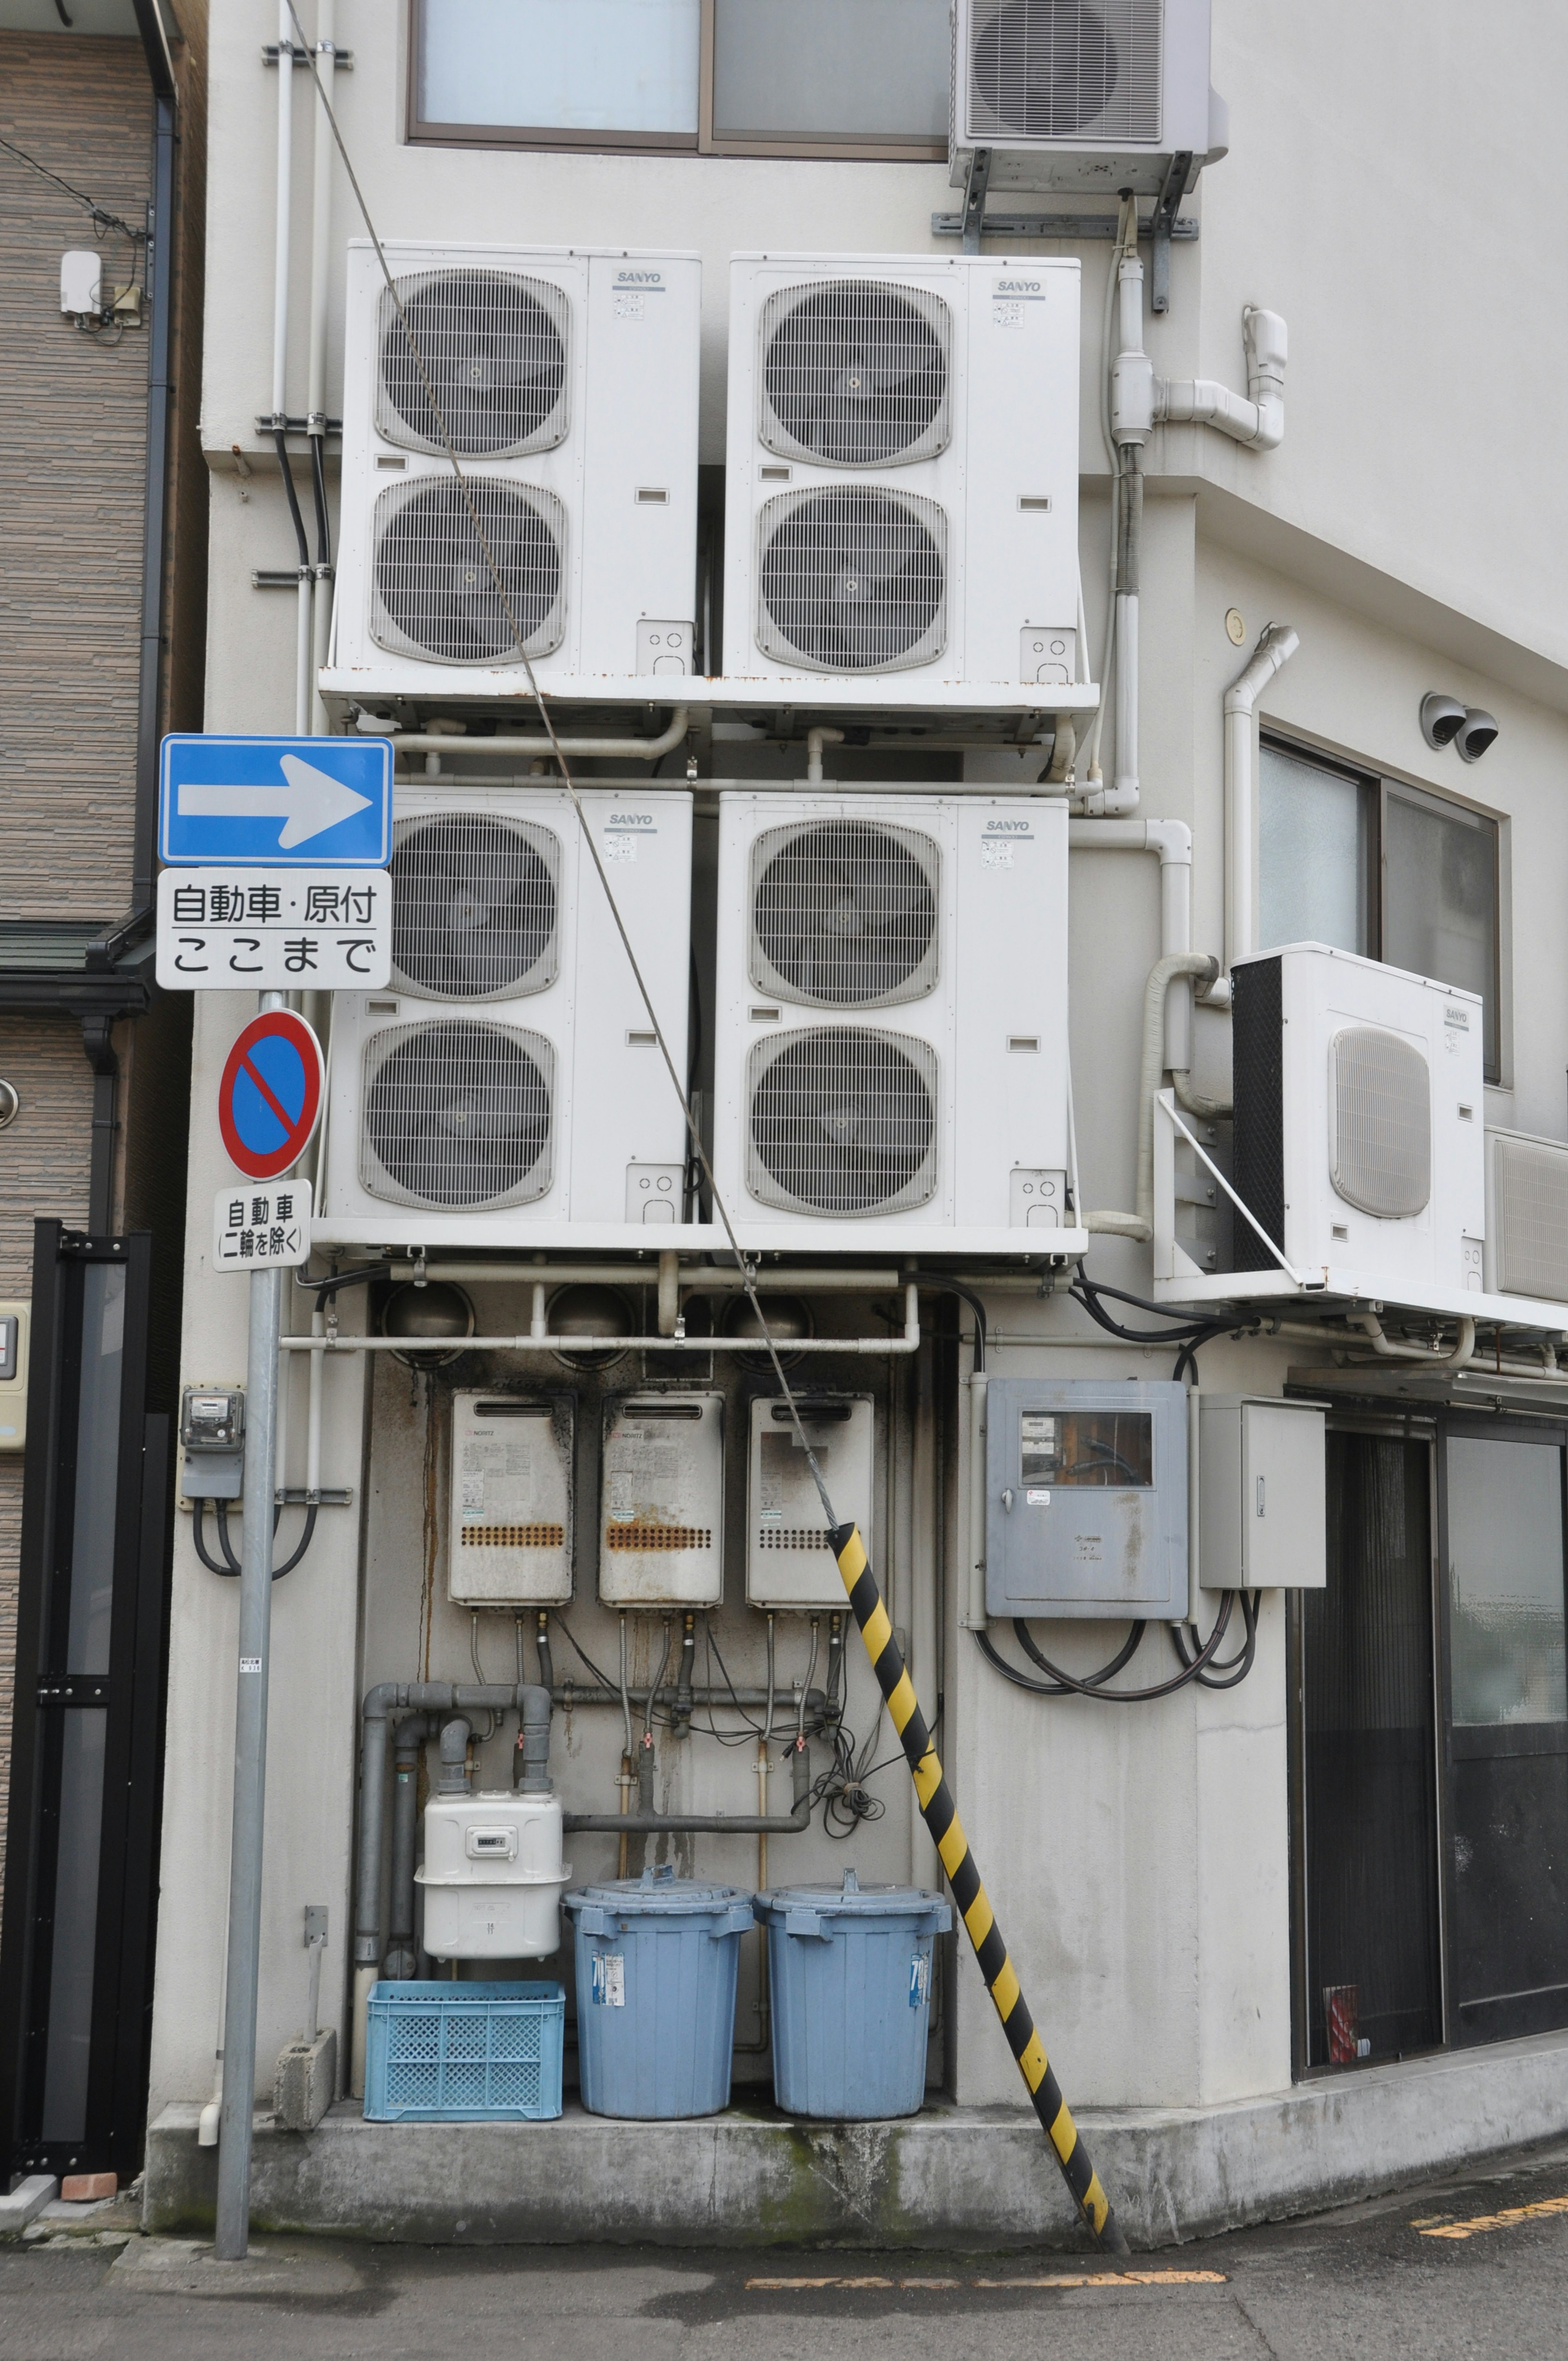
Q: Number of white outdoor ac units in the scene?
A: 7